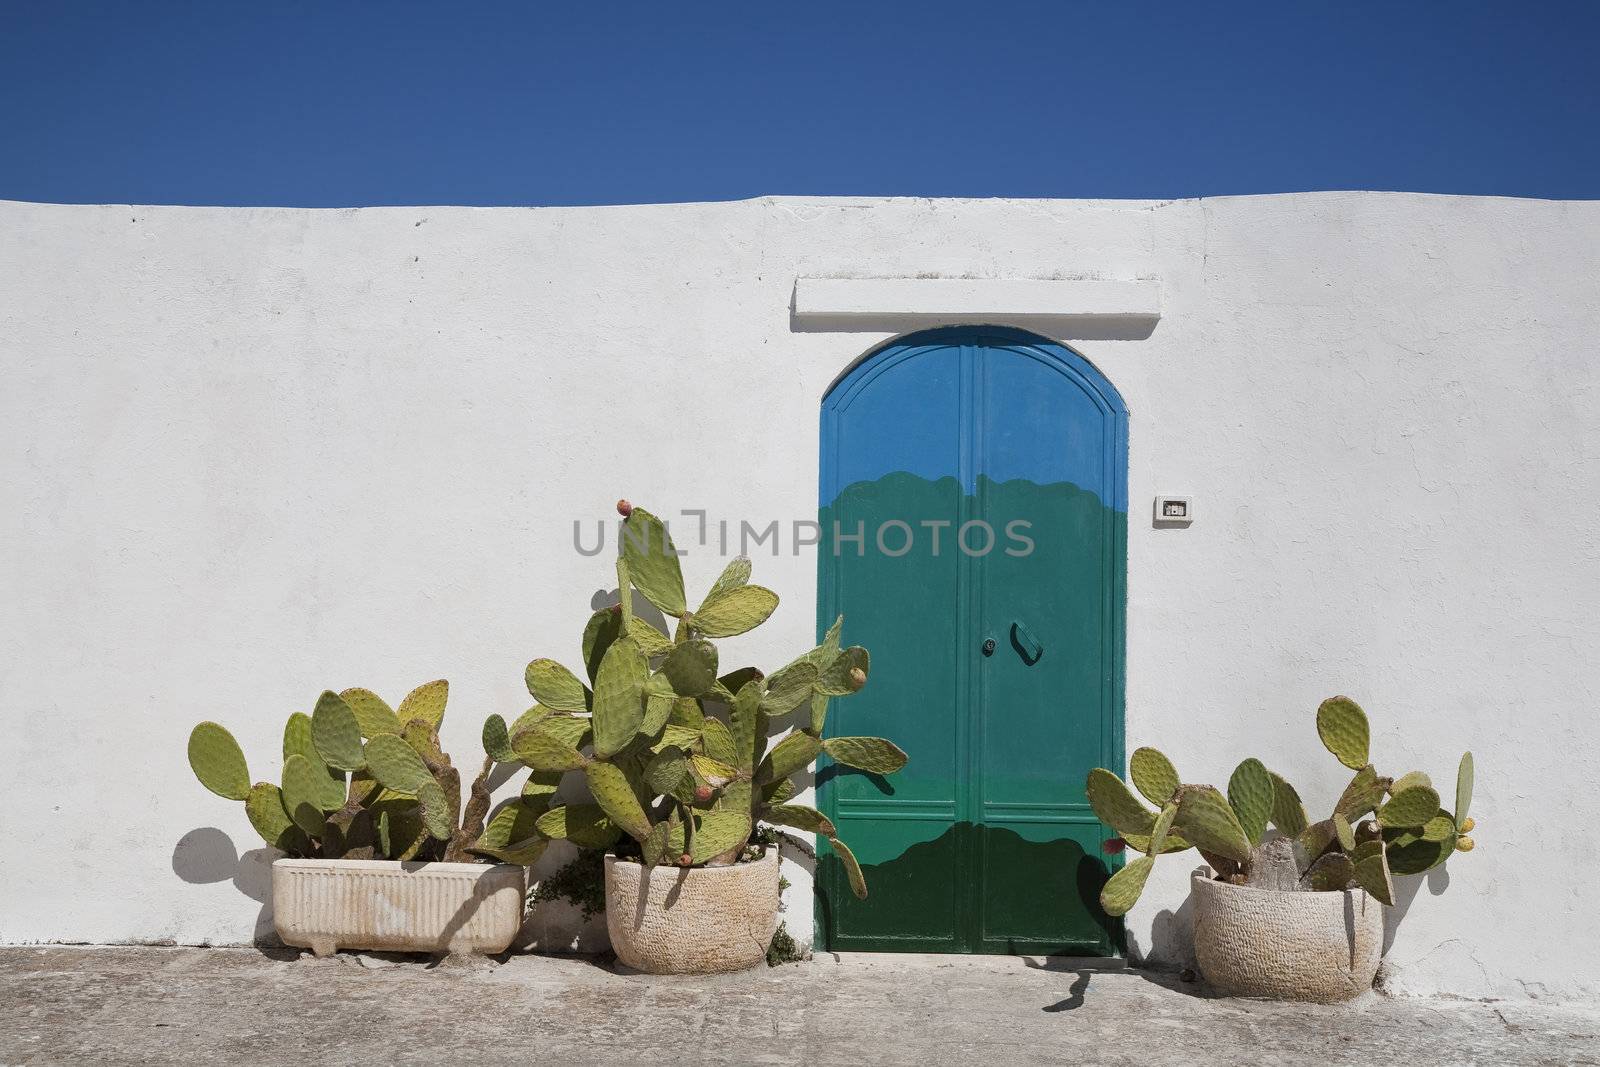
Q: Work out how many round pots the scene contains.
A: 2